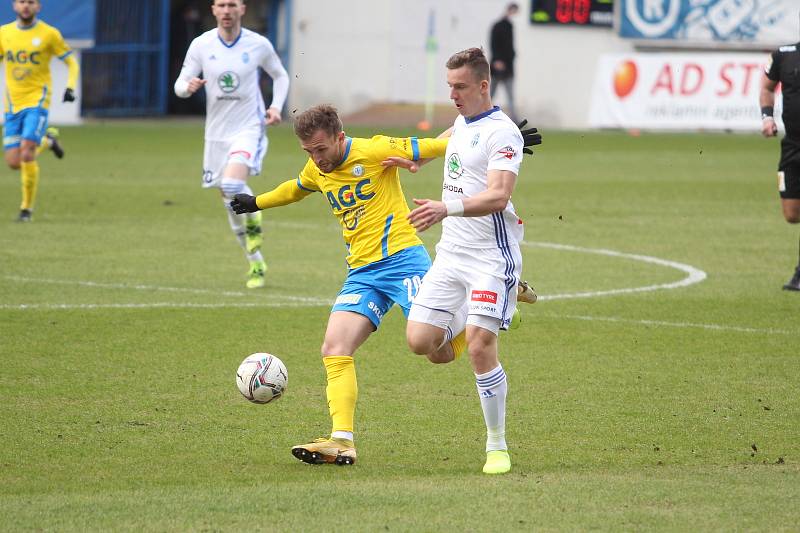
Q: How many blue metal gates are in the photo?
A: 1